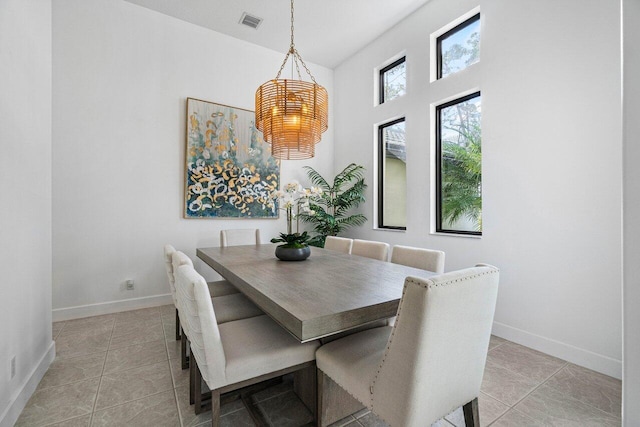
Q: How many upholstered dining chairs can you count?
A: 8